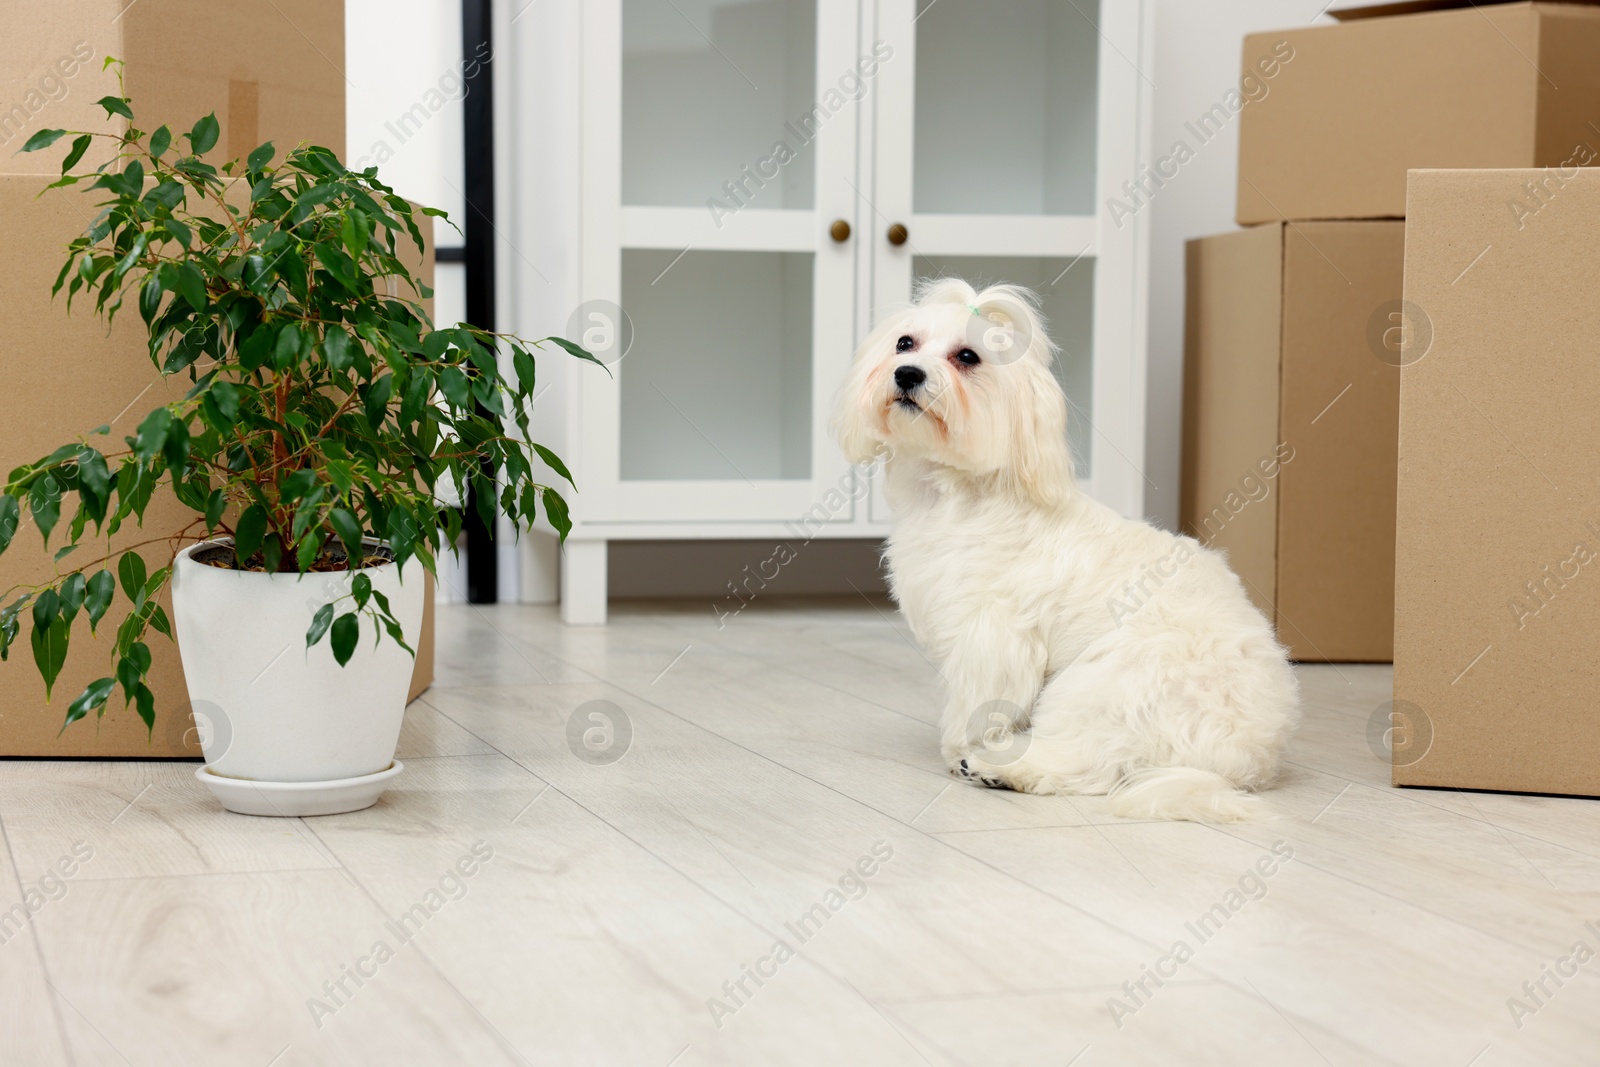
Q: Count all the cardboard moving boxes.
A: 5